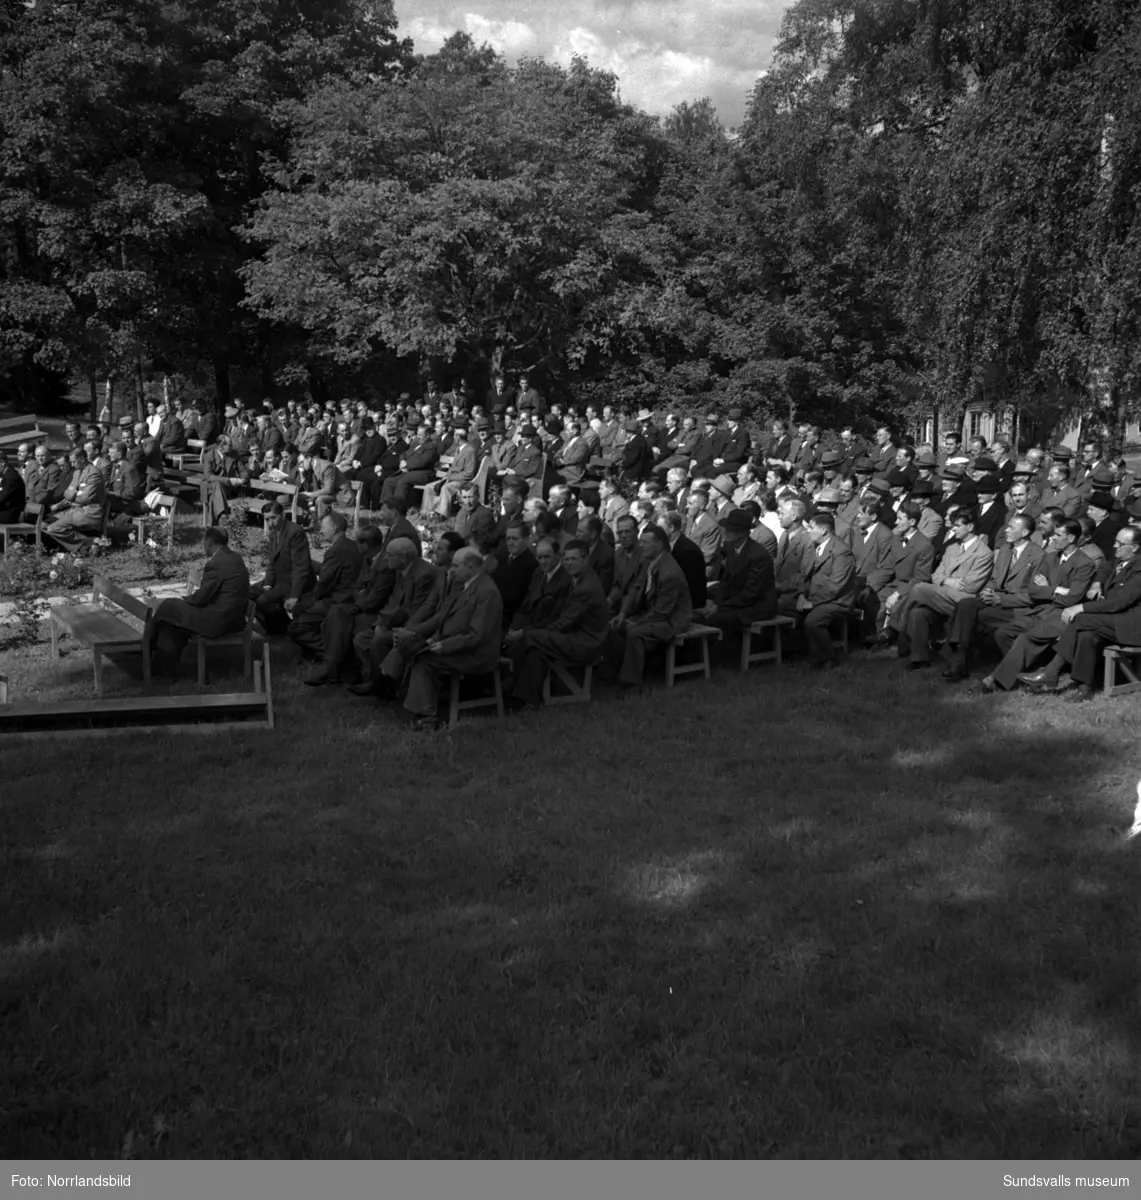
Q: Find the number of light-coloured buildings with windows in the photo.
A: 1